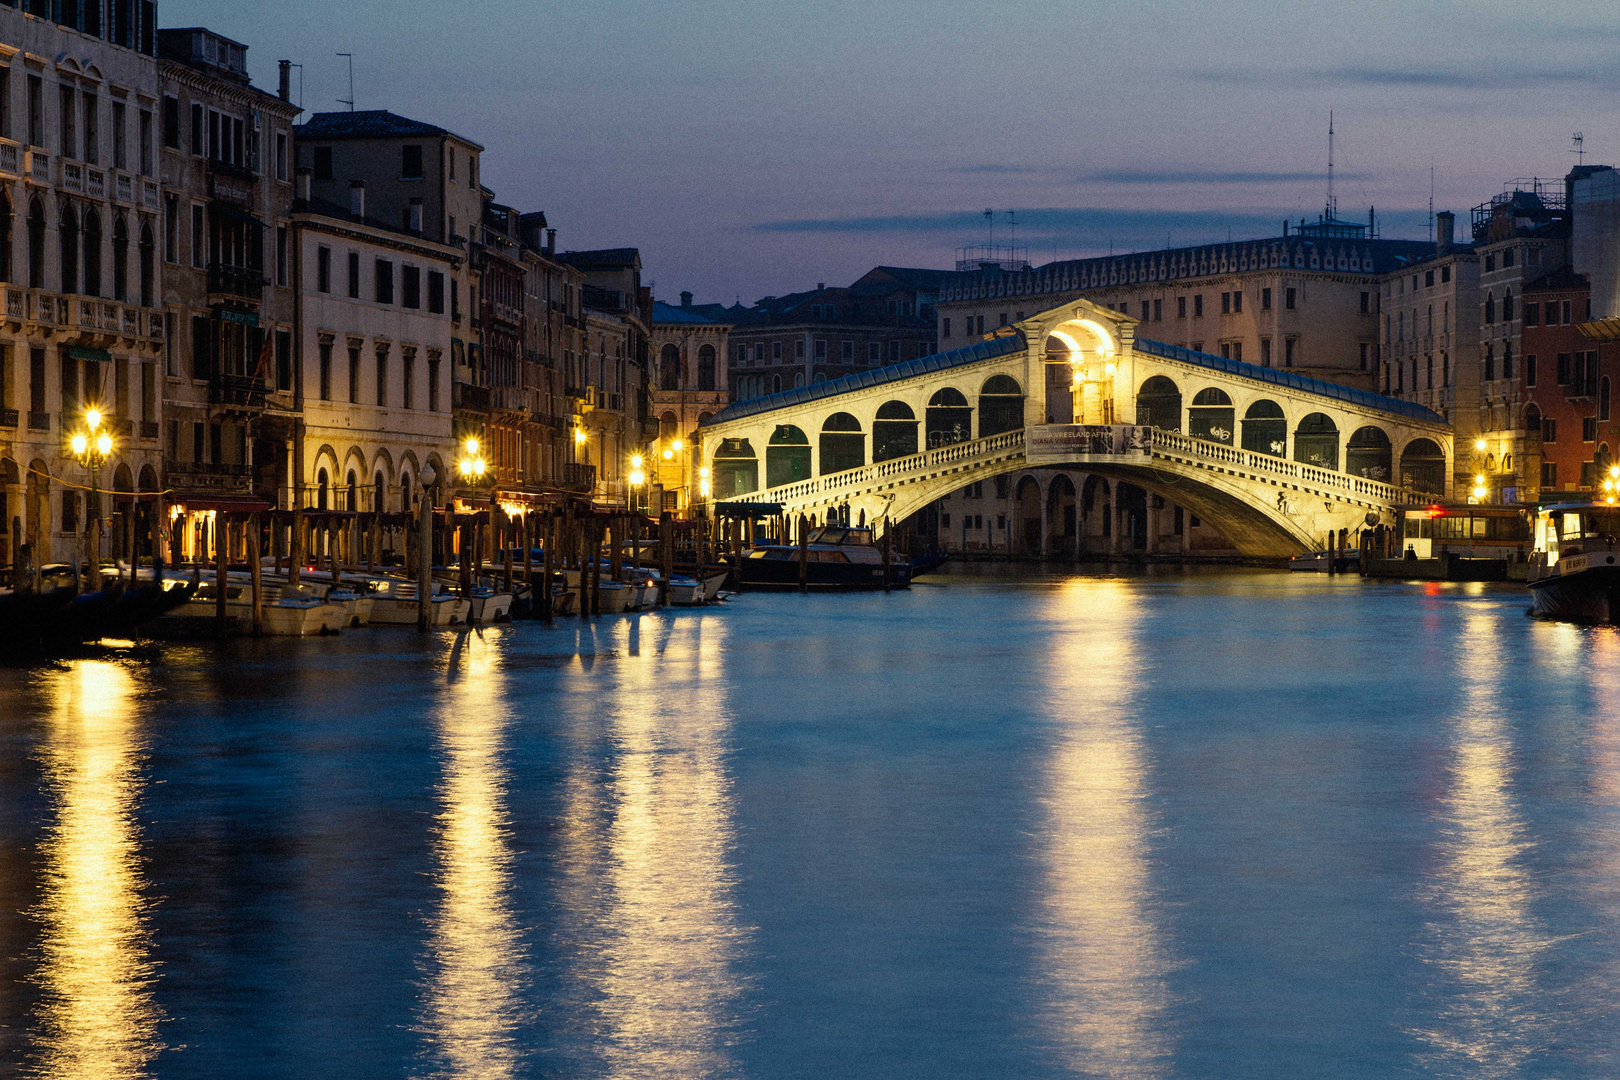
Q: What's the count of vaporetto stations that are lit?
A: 1